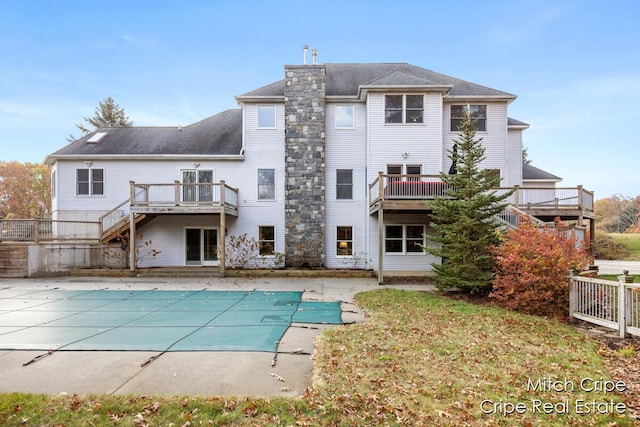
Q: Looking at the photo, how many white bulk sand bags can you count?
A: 0